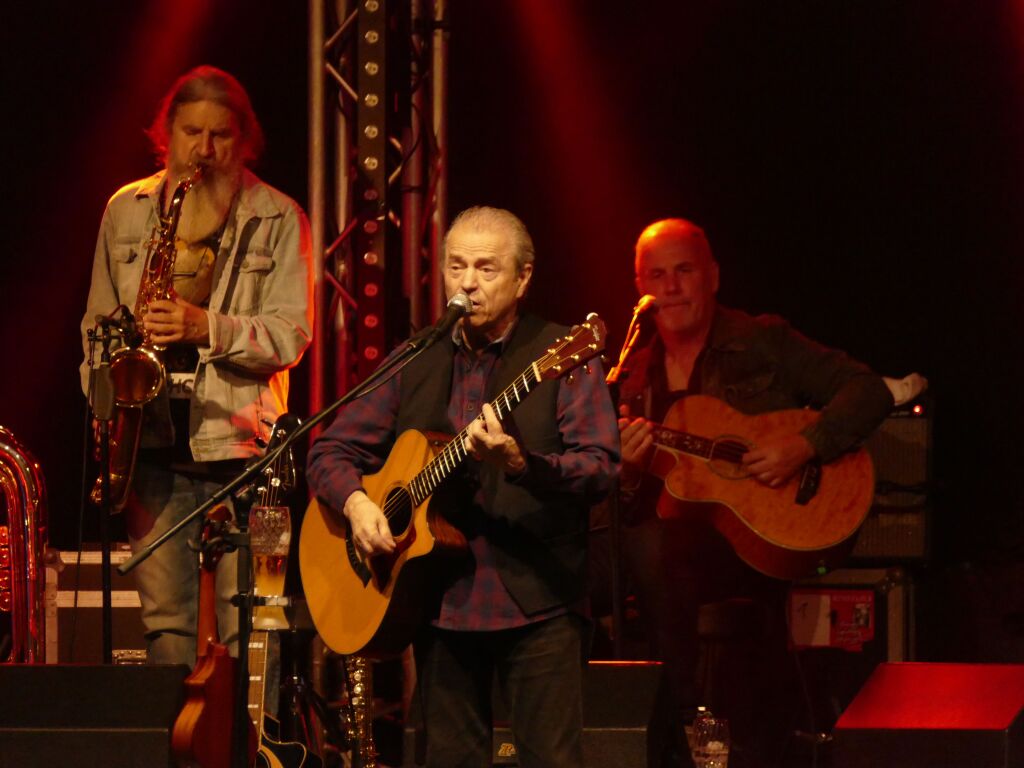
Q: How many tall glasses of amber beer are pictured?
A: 1